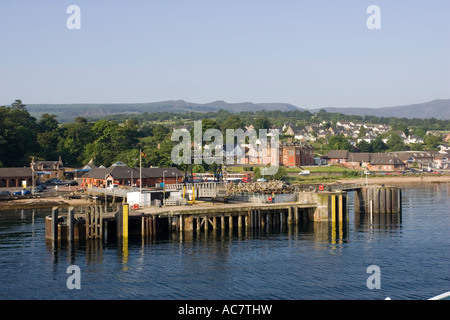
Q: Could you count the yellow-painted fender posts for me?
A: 3